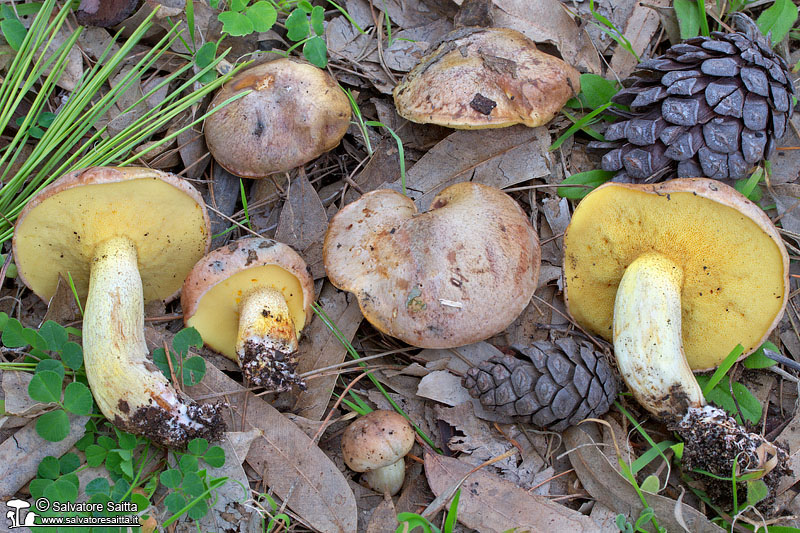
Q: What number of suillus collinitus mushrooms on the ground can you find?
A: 7